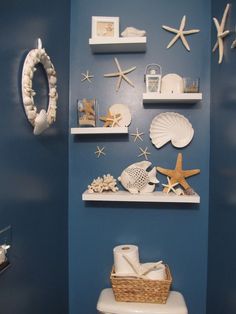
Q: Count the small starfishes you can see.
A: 4